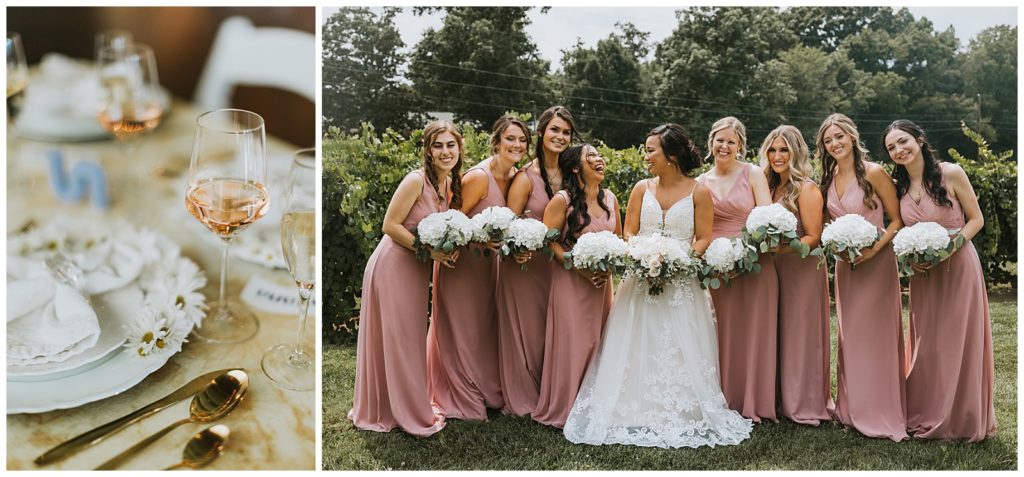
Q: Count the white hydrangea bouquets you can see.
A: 8